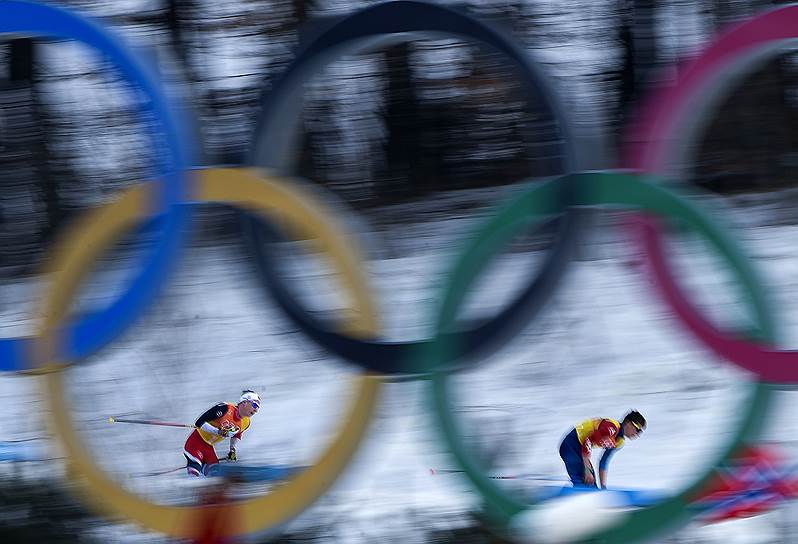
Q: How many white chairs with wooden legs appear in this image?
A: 0